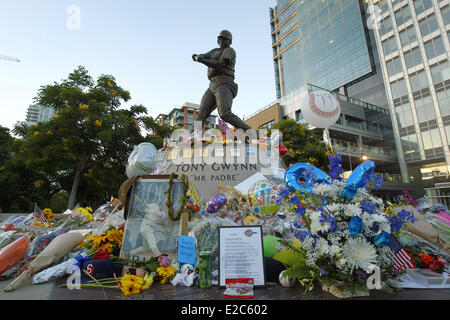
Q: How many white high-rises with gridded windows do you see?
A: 1